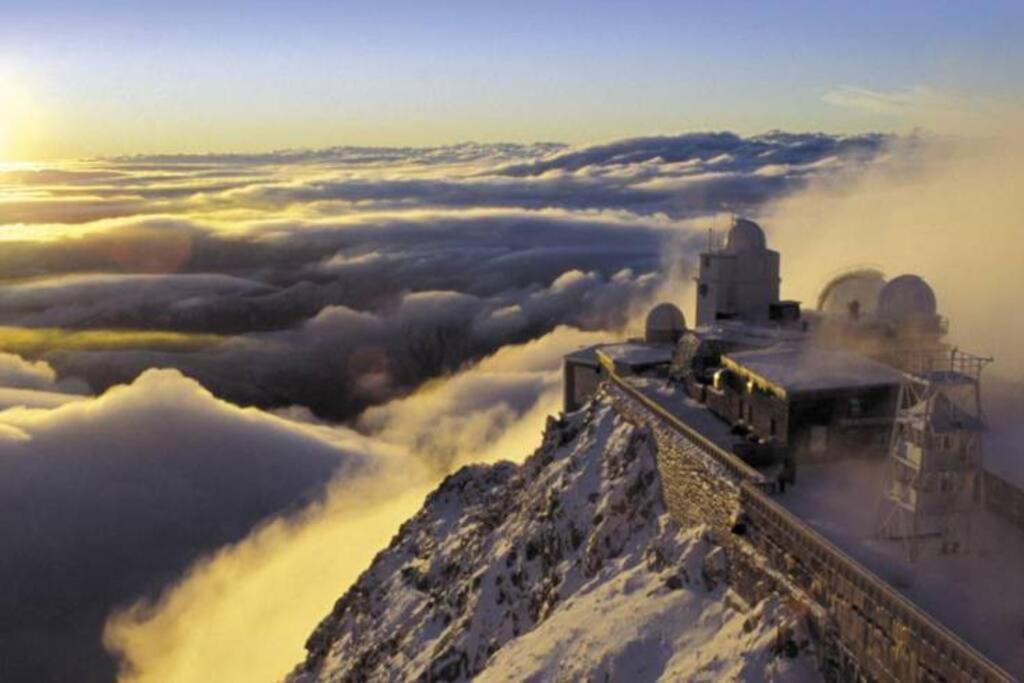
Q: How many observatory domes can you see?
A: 4